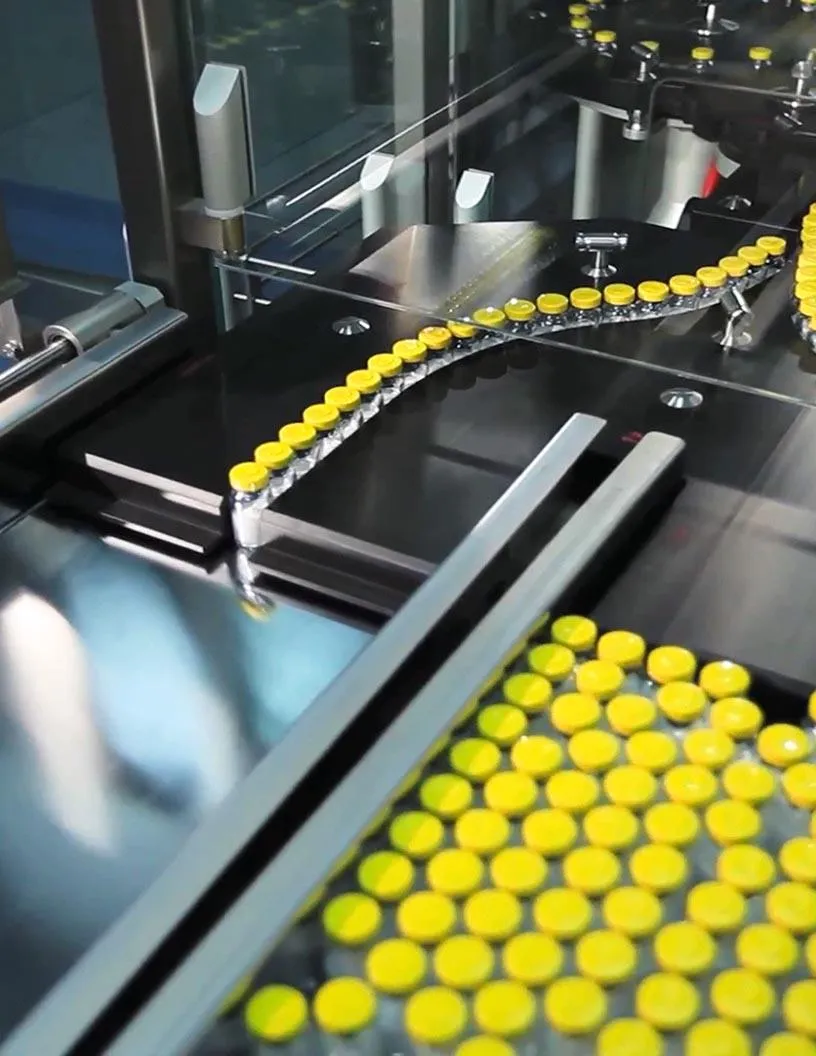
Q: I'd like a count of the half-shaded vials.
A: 10